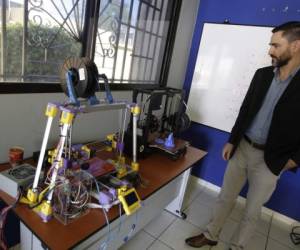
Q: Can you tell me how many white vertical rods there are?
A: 3